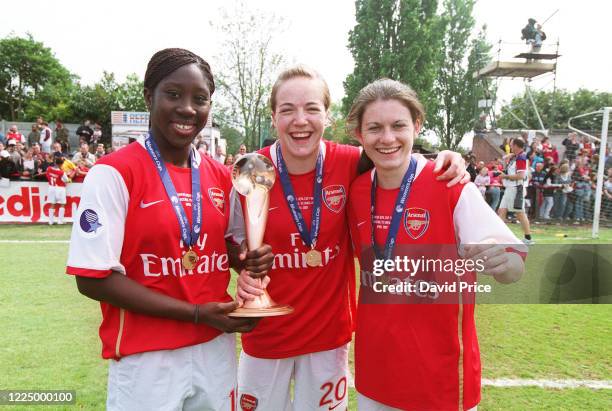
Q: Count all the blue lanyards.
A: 3